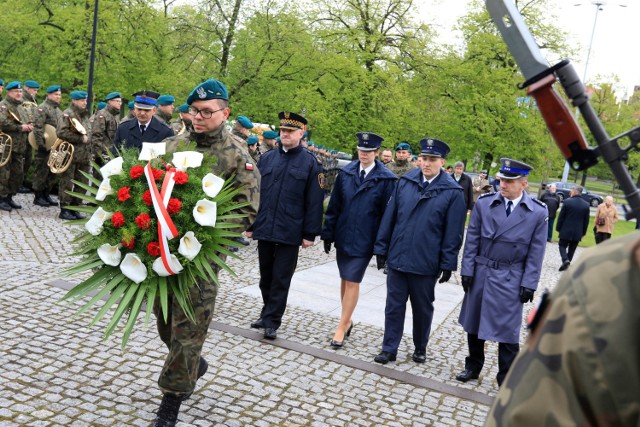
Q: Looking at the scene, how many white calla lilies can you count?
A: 11